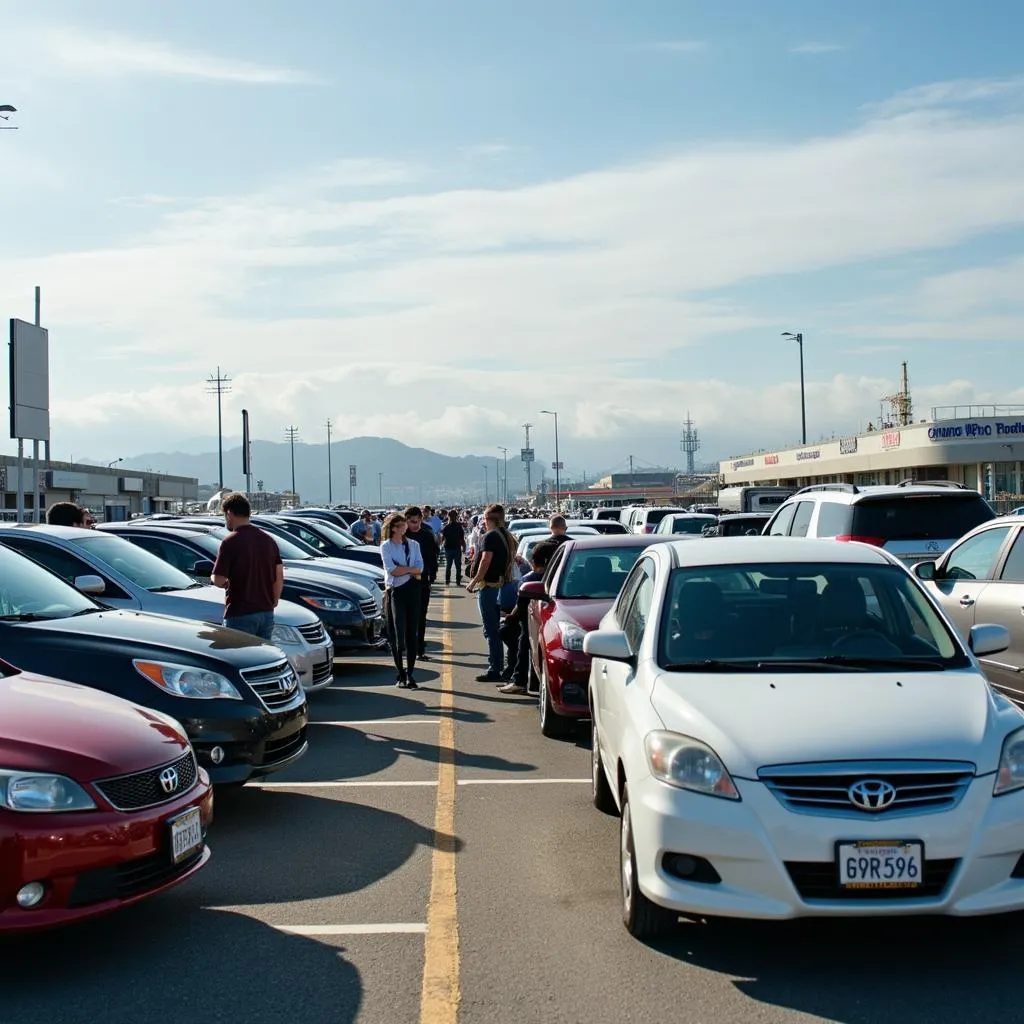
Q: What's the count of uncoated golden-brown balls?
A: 0